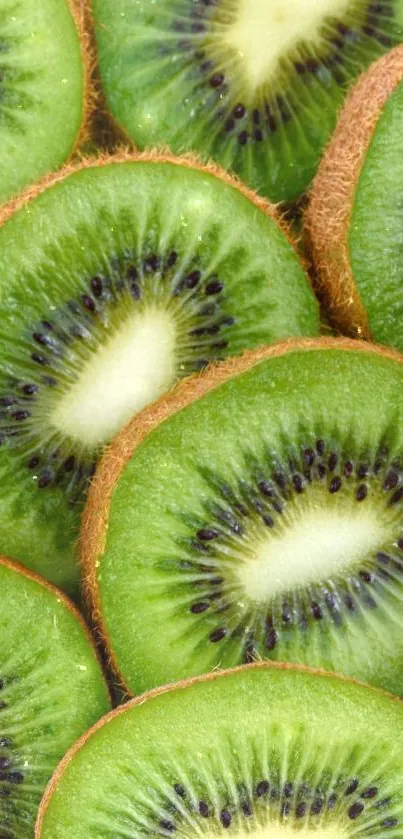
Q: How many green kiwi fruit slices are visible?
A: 7